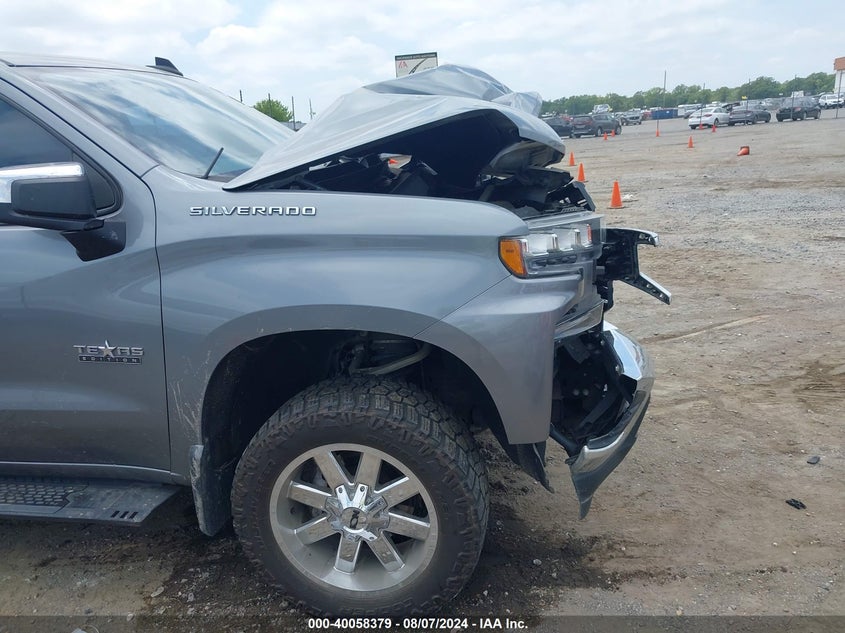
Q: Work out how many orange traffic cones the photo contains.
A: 10